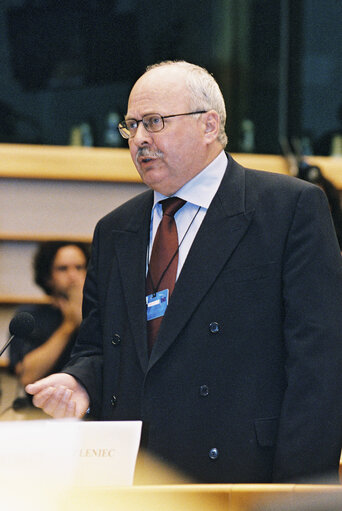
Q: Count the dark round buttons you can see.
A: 5